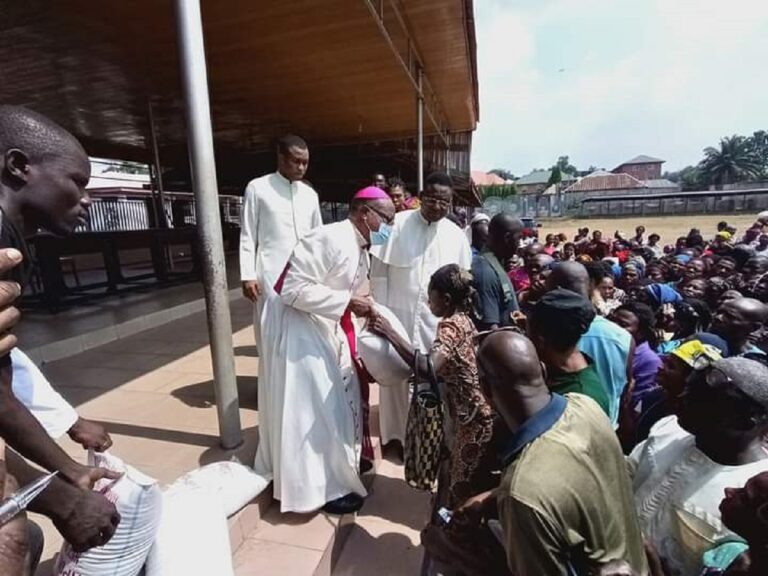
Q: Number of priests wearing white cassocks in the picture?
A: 3